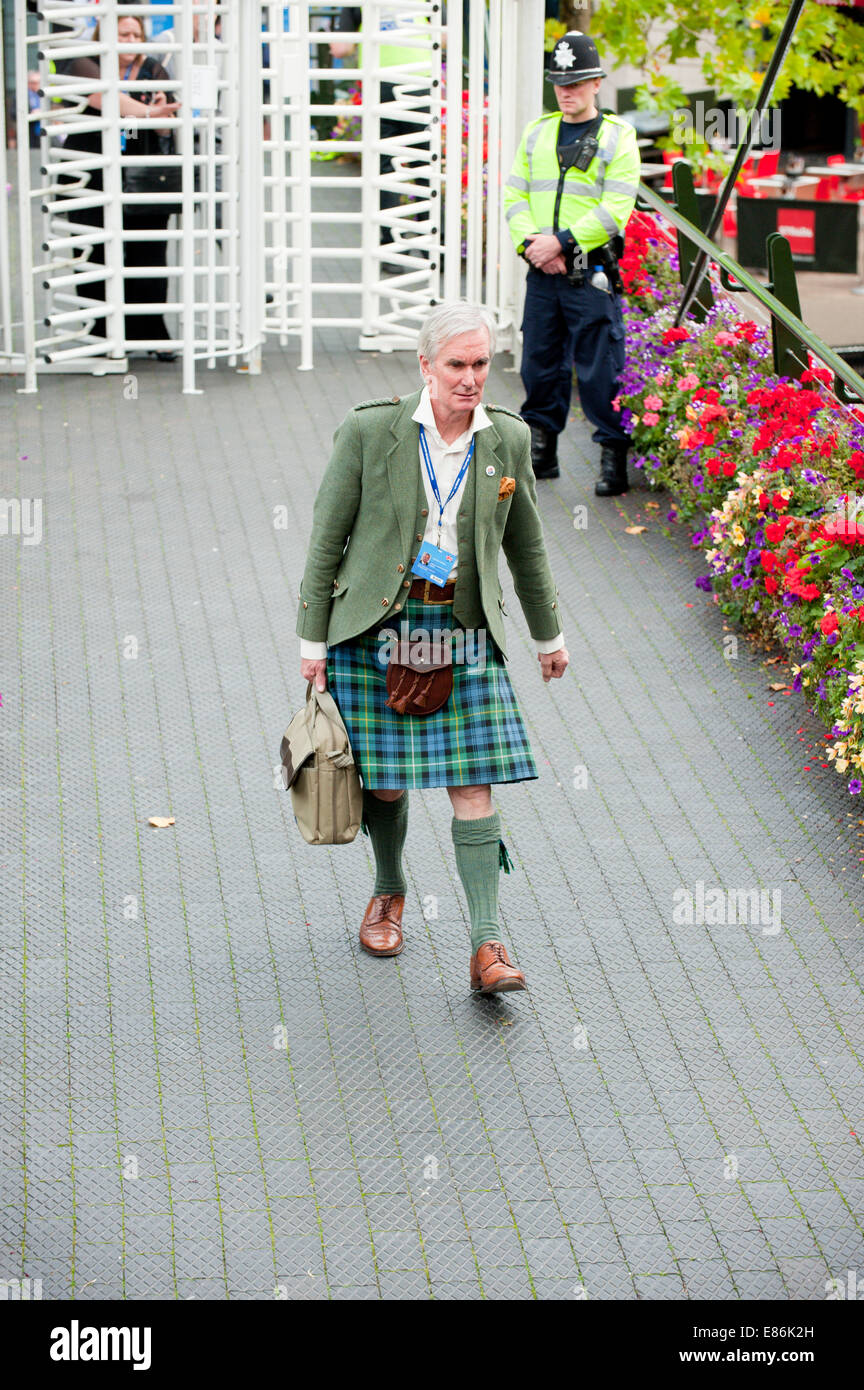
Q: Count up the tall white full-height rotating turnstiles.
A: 2